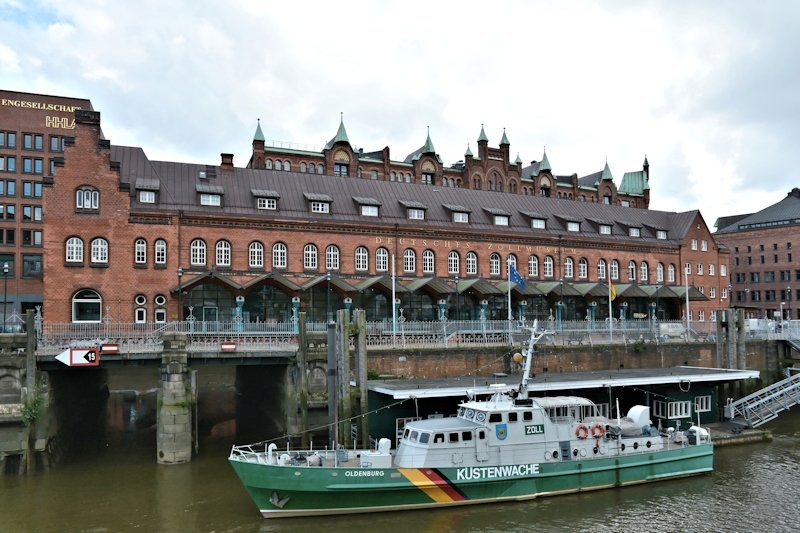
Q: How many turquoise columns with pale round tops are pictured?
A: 11